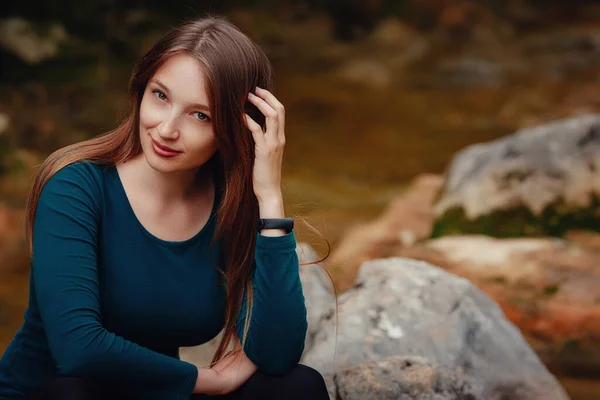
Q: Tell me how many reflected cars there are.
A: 0